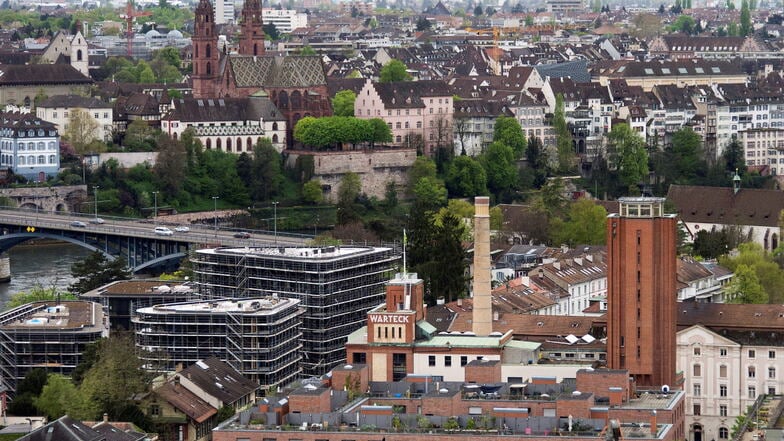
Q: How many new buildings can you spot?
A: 4